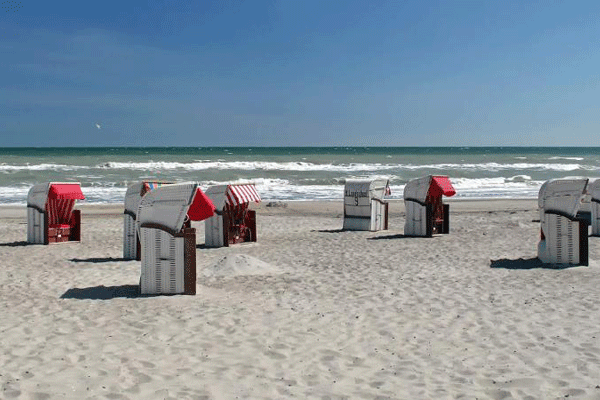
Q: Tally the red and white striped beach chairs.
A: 1